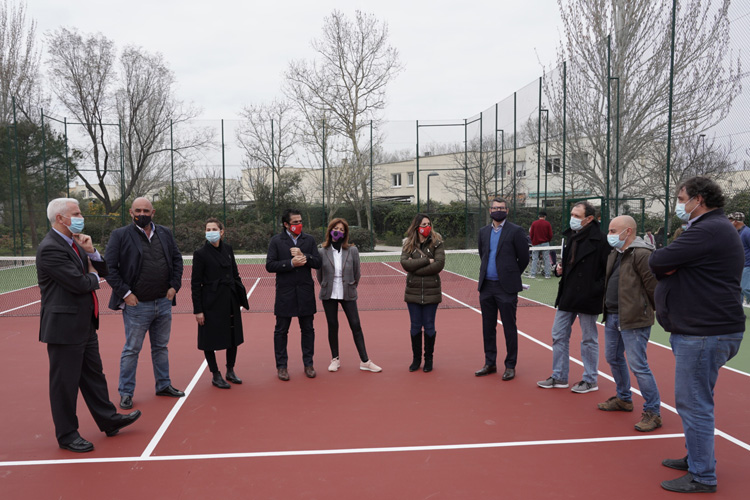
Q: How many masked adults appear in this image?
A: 10